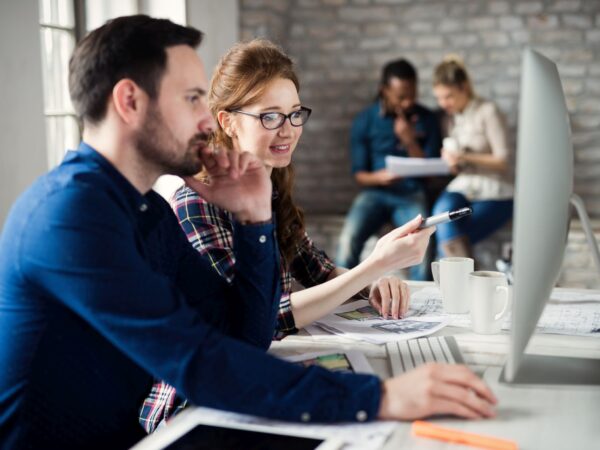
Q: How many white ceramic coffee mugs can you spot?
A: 2